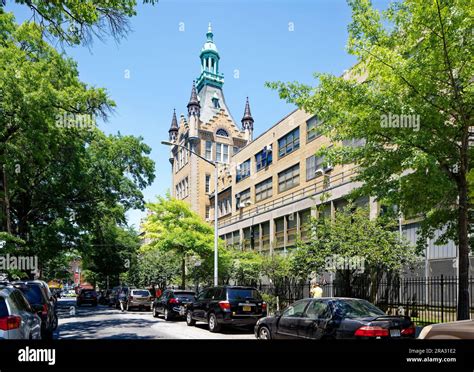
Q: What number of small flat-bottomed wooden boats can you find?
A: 0